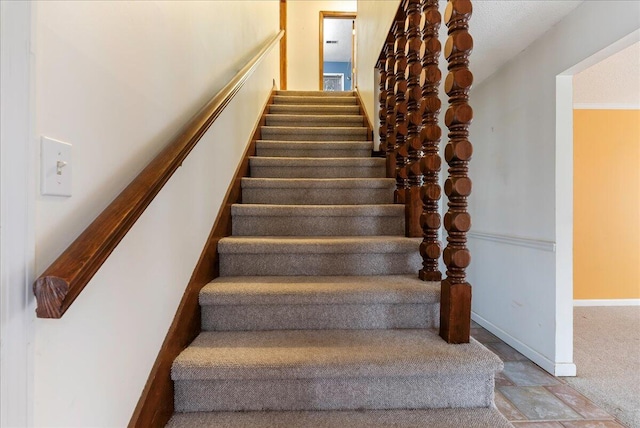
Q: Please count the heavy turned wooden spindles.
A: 6